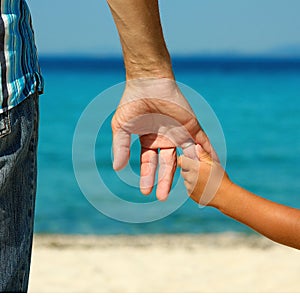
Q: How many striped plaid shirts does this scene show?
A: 1